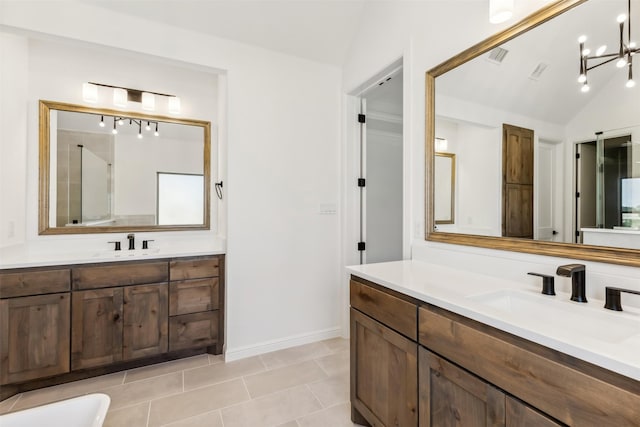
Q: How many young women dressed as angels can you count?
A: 0